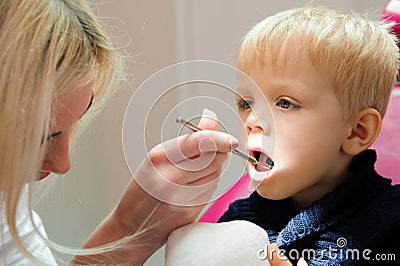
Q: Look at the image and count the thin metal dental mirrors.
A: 1